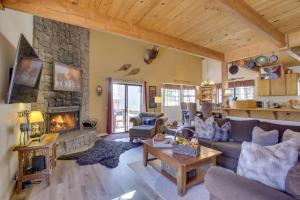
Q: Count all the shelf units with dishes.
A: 1